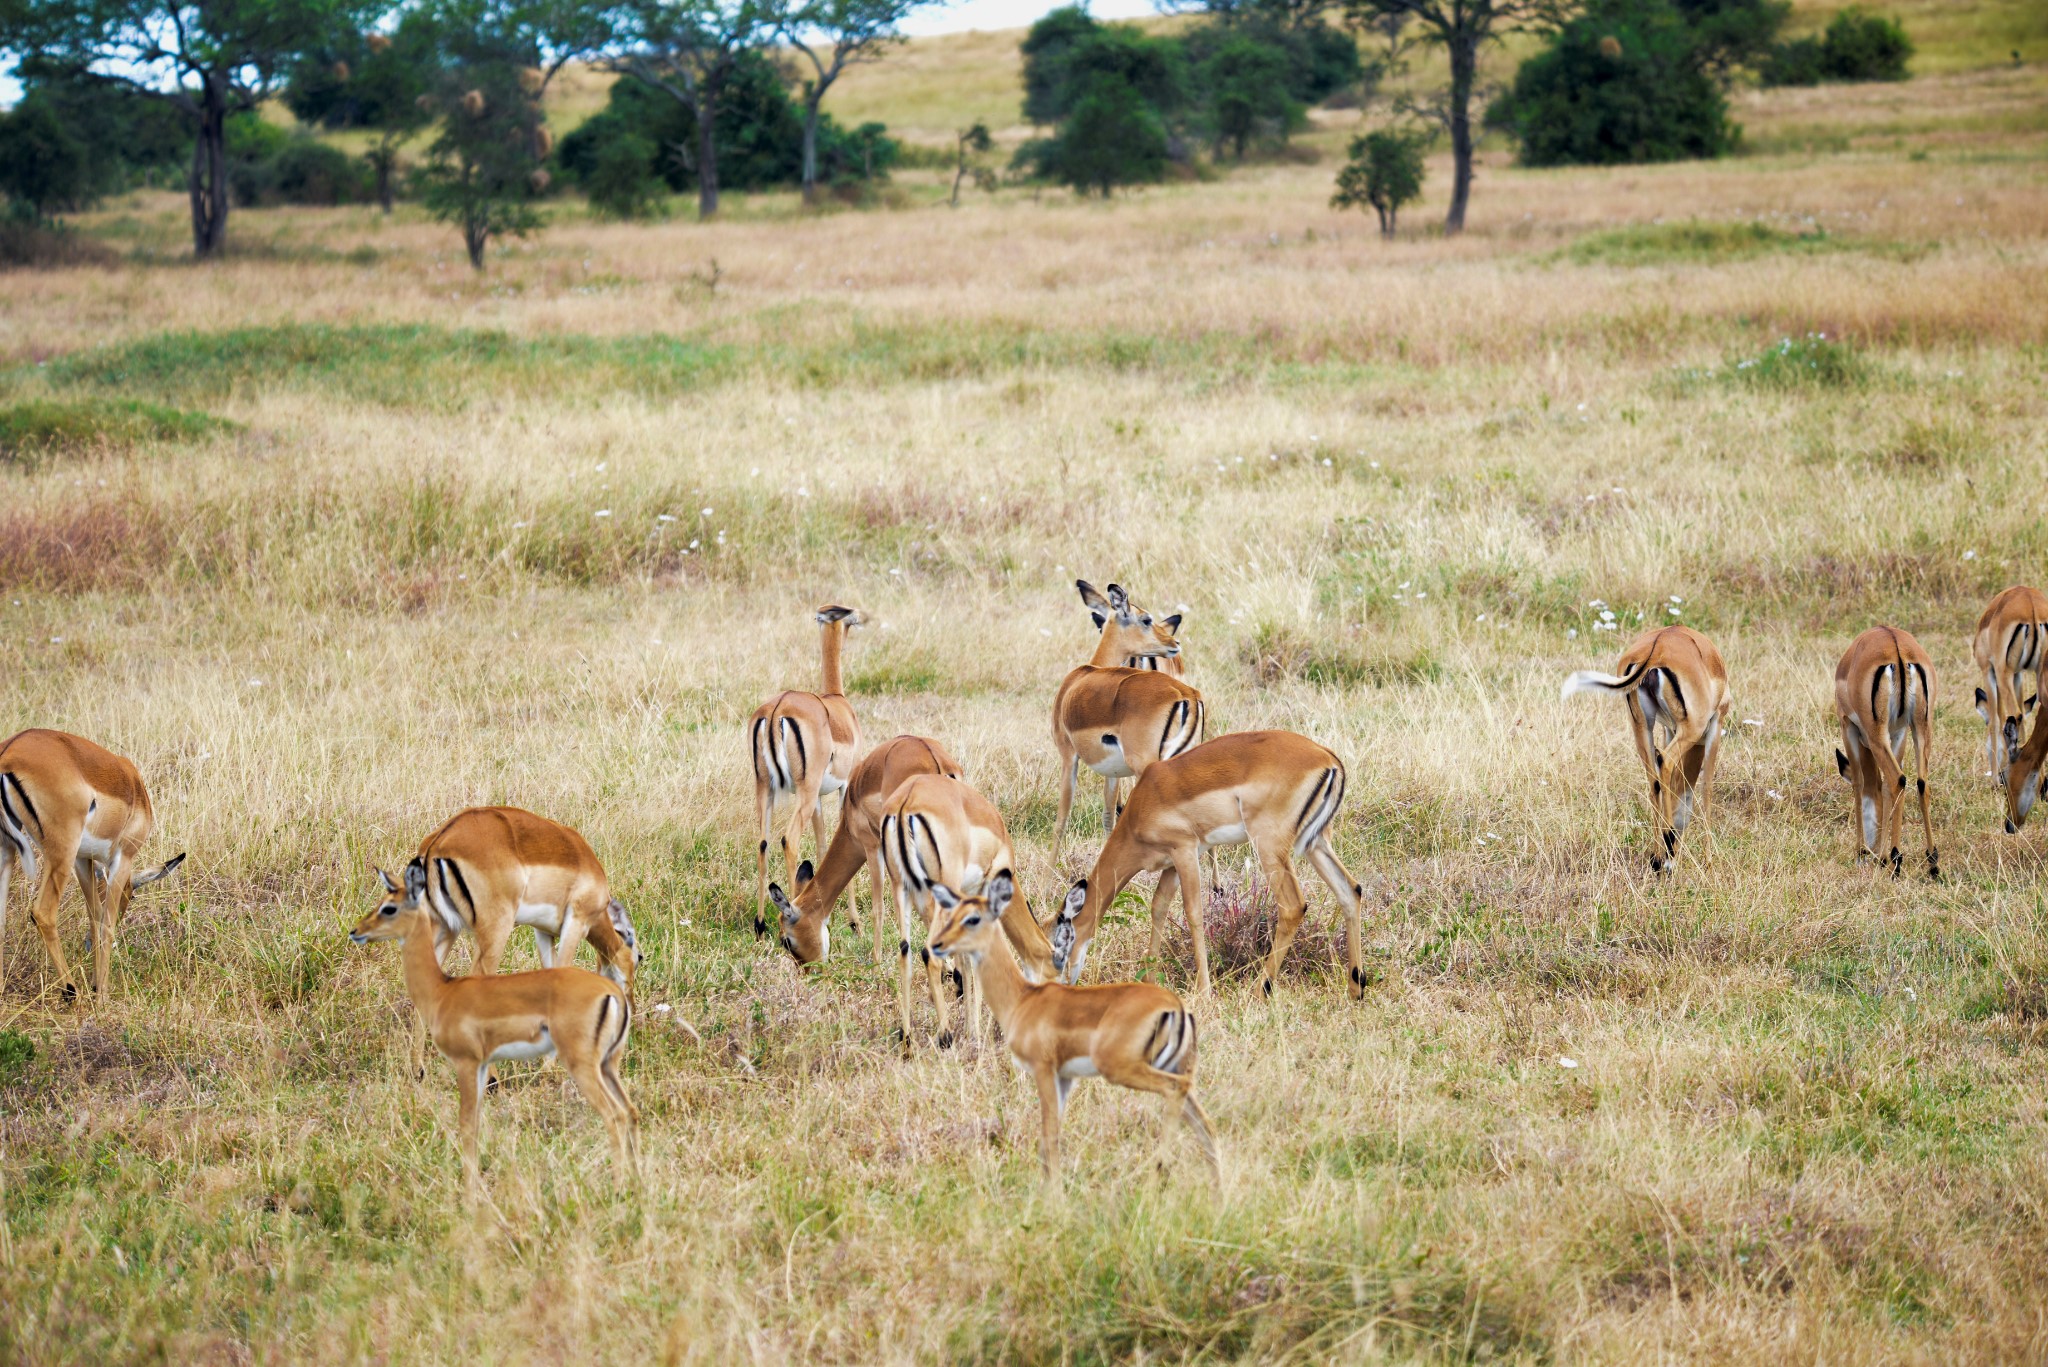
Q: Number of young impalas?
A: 2